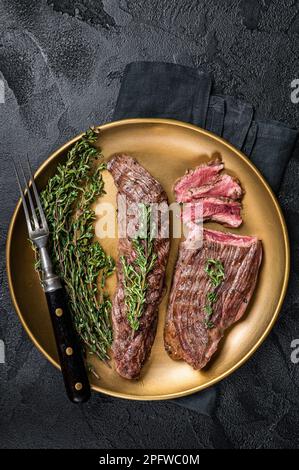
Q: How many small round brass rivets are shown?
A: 3